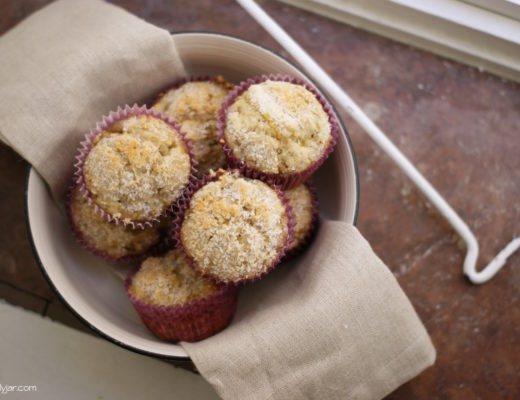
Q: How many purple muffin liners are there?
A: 7